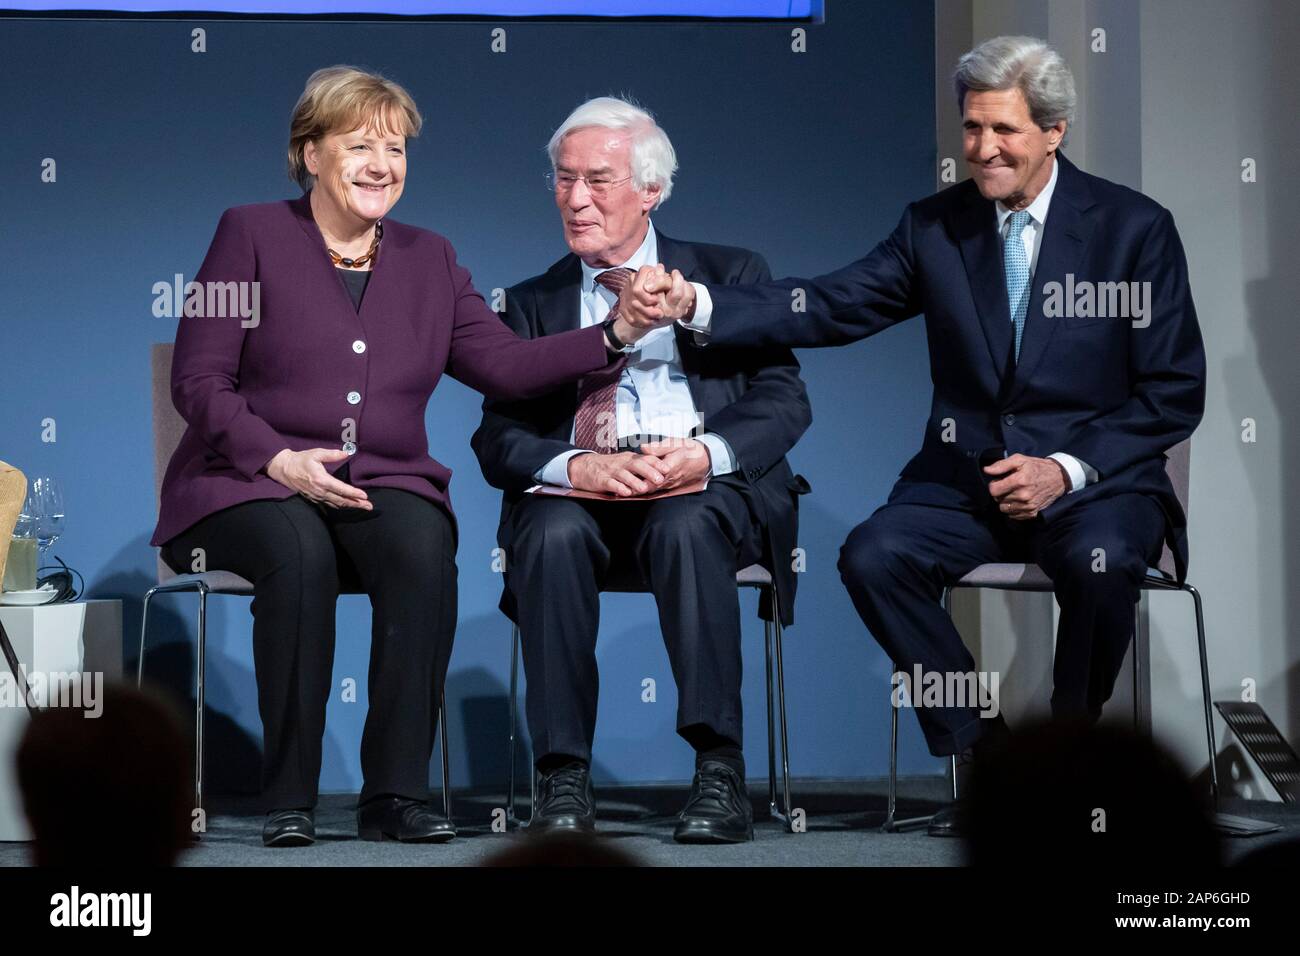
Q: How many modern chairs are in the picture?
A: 3